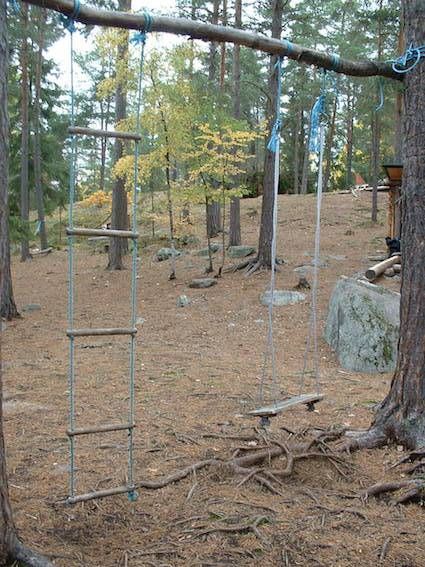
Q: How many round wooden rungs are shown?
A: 5